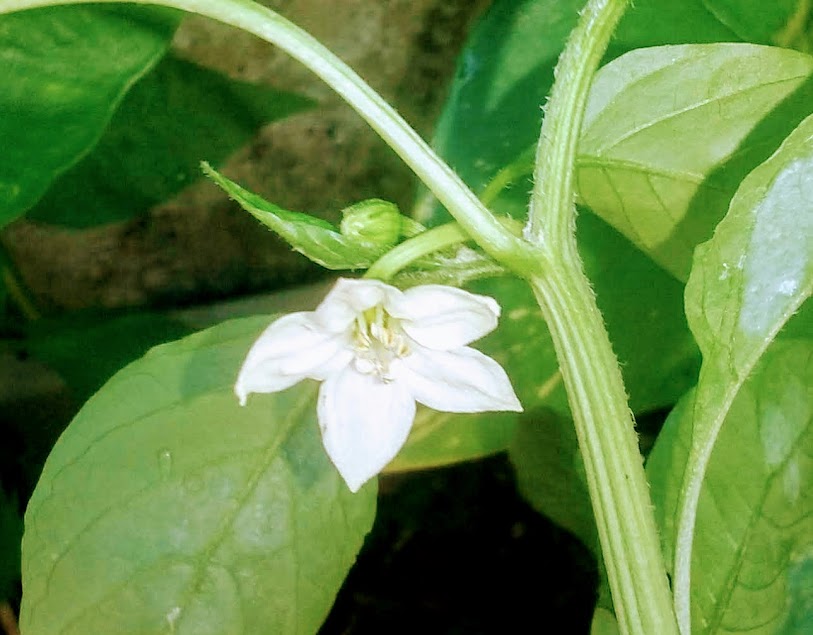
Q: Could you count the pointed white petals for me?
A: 5